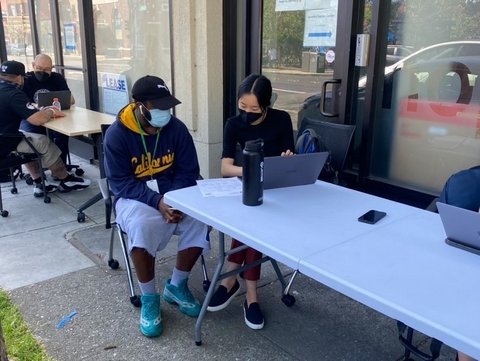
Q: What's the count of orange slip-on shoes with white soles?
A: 0